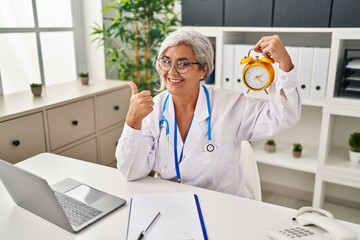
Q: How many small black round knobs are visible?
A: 3